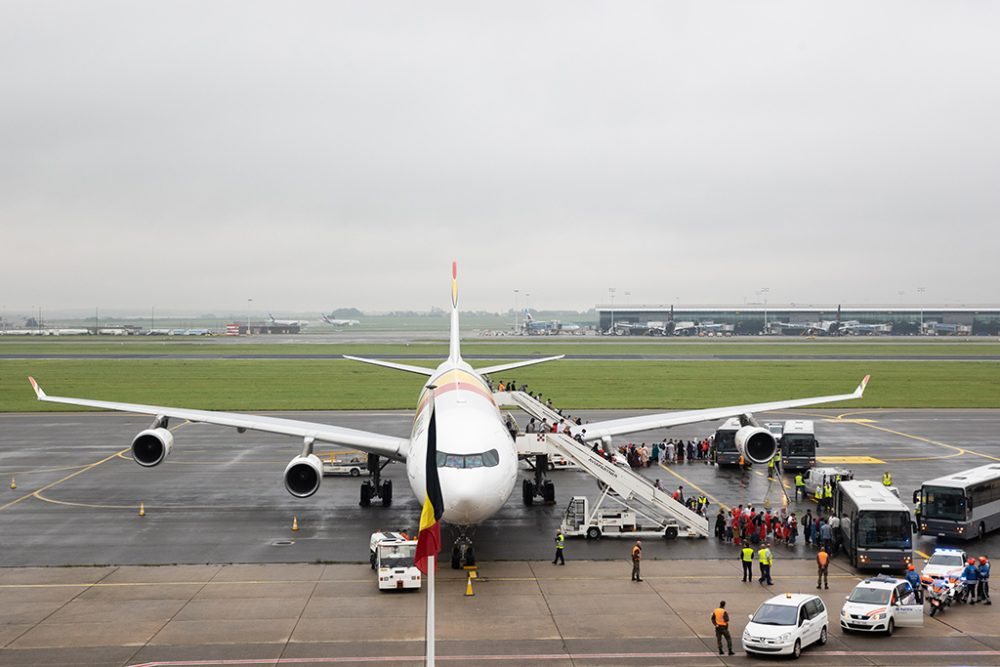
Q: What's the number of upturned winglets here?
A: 2